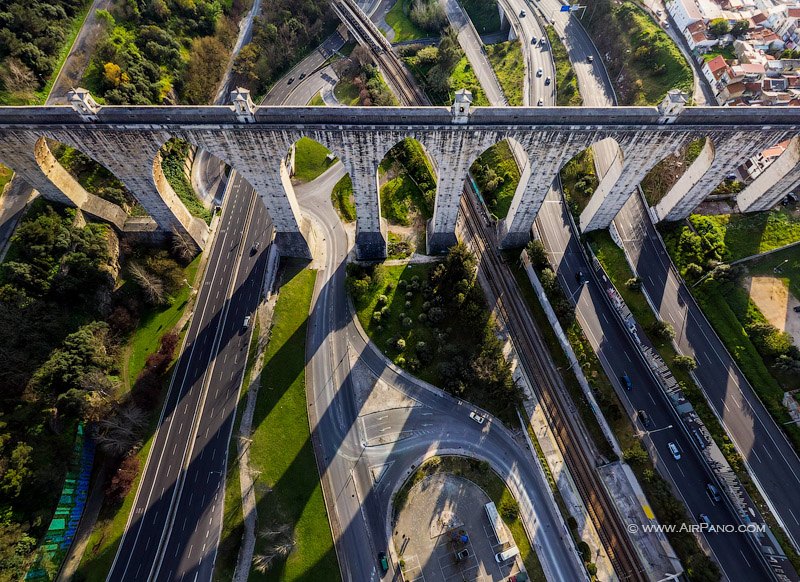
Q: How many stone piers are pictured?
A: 9